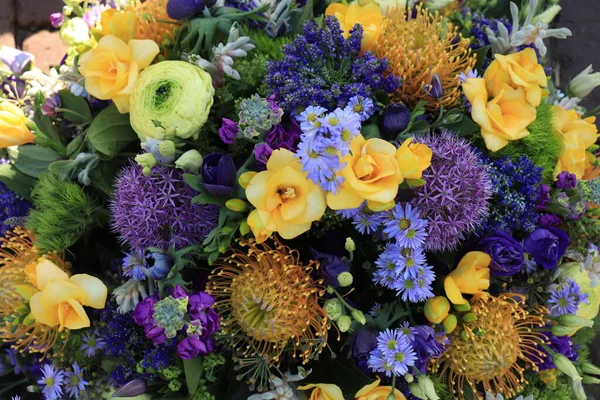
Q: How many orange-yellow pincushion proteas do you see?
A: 5